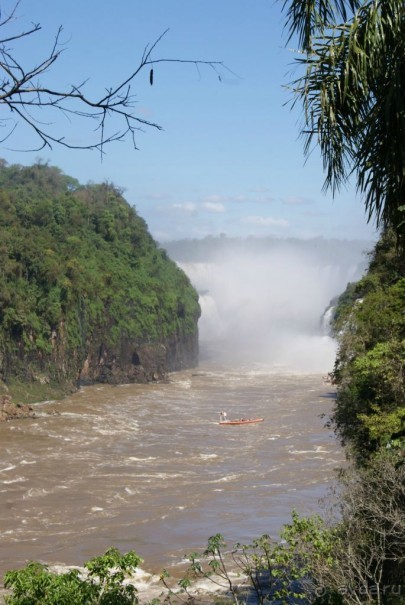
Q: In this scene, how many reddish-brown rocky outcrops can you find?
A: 1